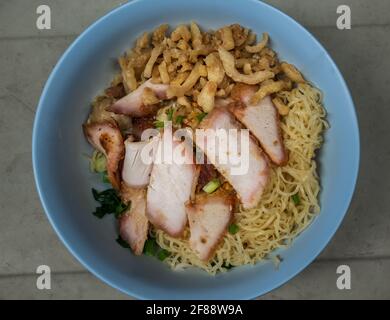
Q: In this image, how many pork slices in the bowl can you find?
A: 8